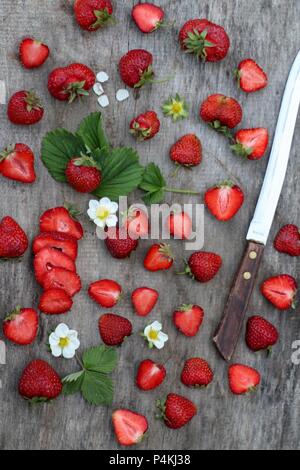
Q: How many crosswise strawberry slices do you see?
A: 5